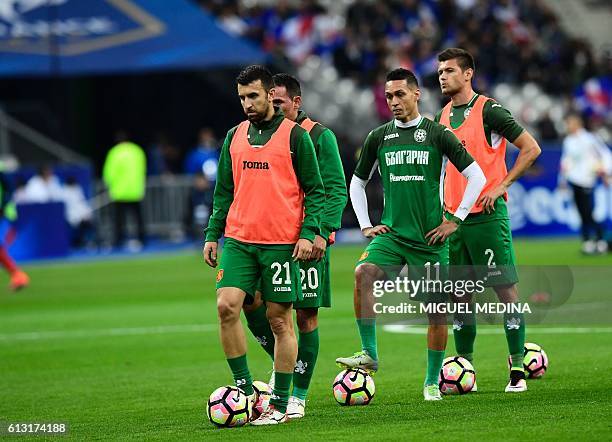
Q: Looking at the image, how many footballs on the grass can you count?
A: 5